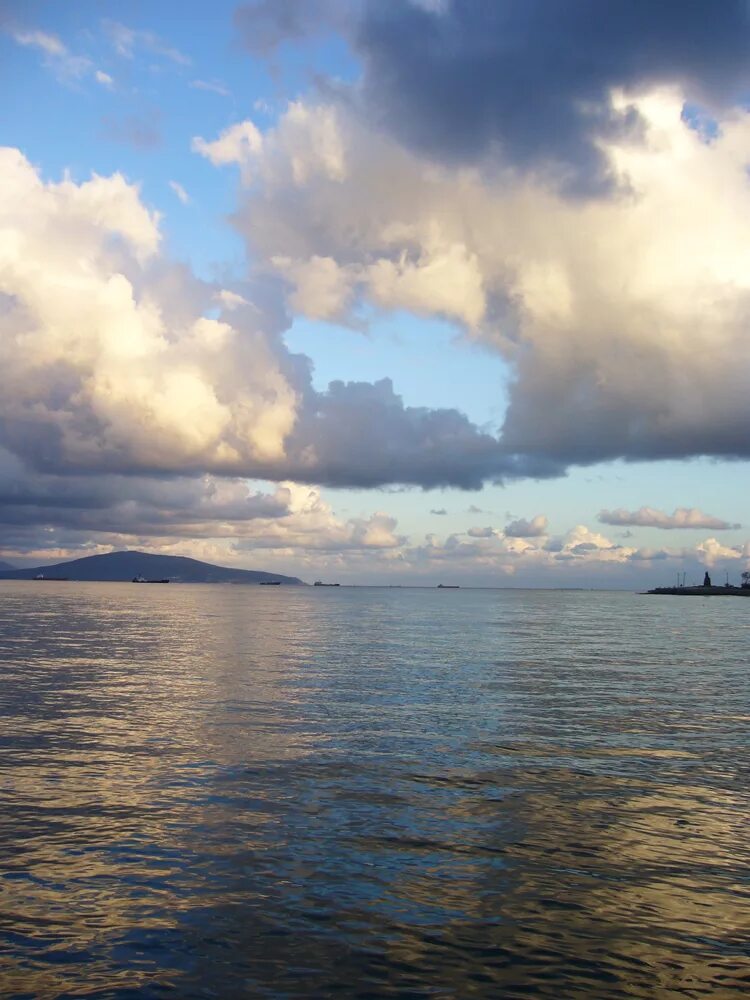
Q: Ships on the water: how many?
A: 5